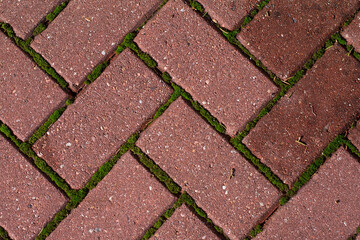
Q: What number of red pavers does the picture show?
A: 15